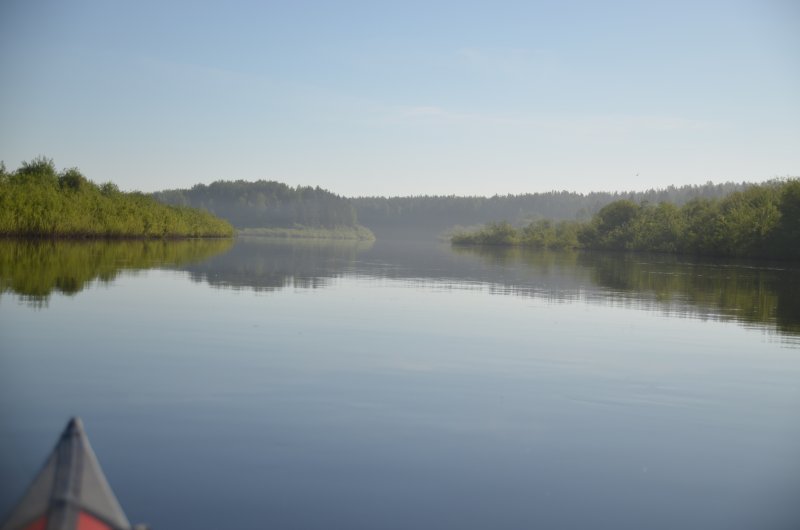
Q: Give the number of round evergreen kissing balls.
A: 0